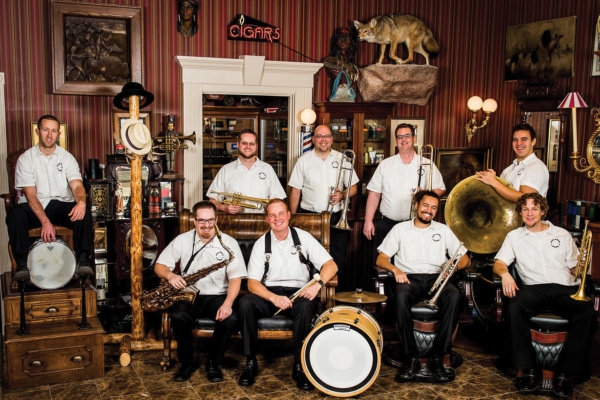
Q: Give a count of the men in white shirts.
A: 9